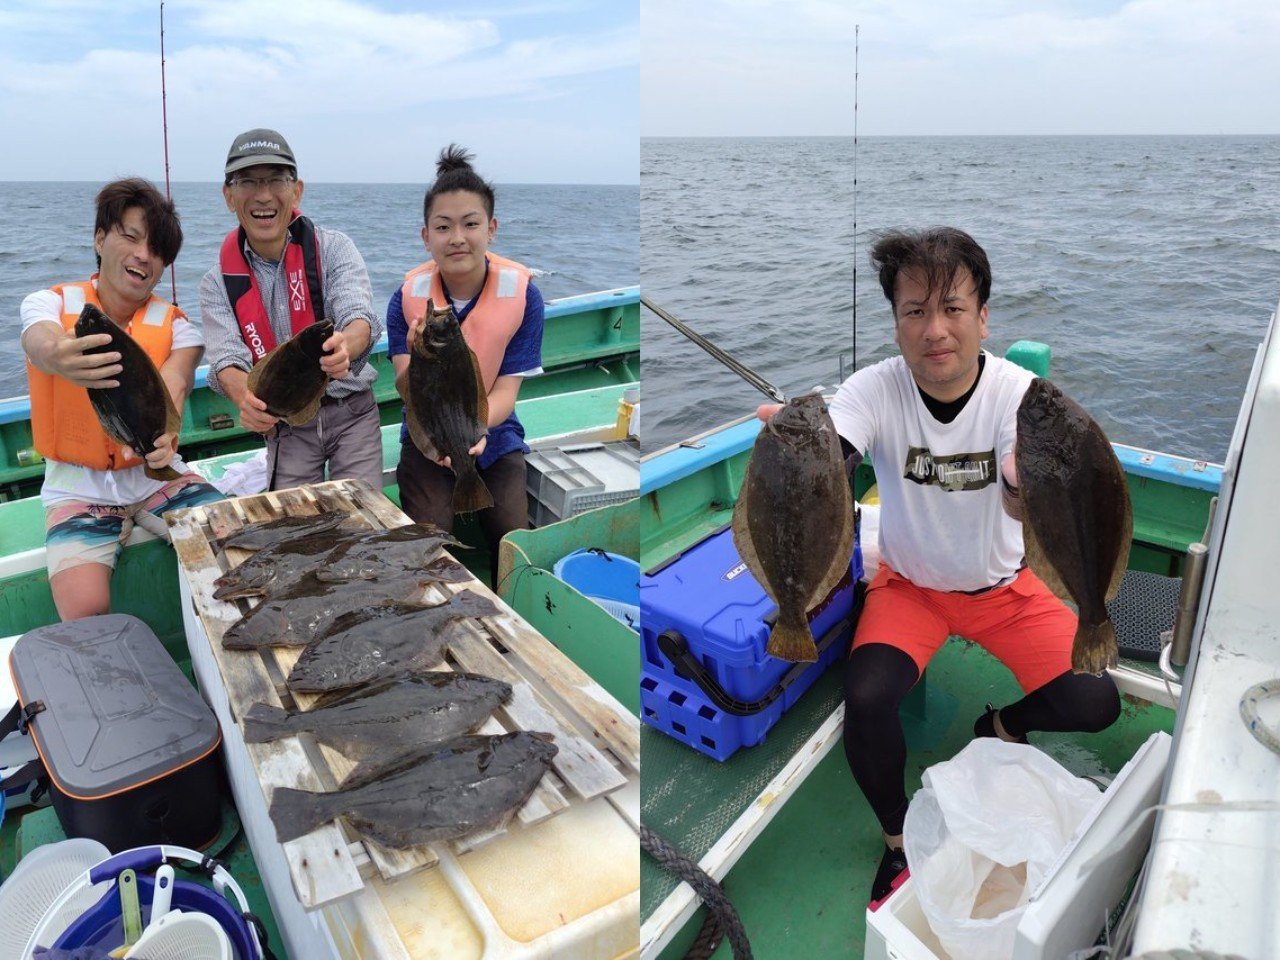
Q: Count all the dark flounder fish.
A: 12